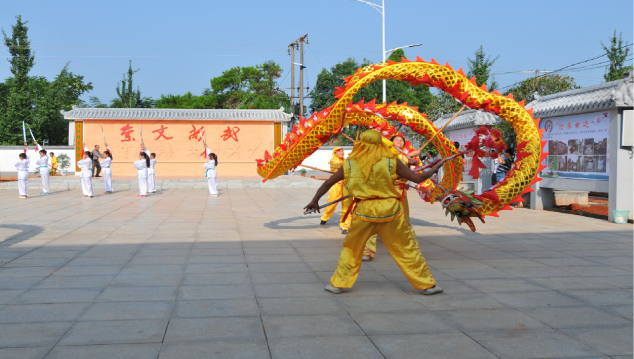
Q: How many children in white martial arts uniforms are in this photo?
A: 7